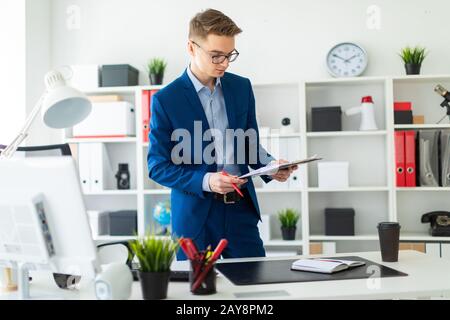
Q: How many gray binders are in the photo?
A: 2